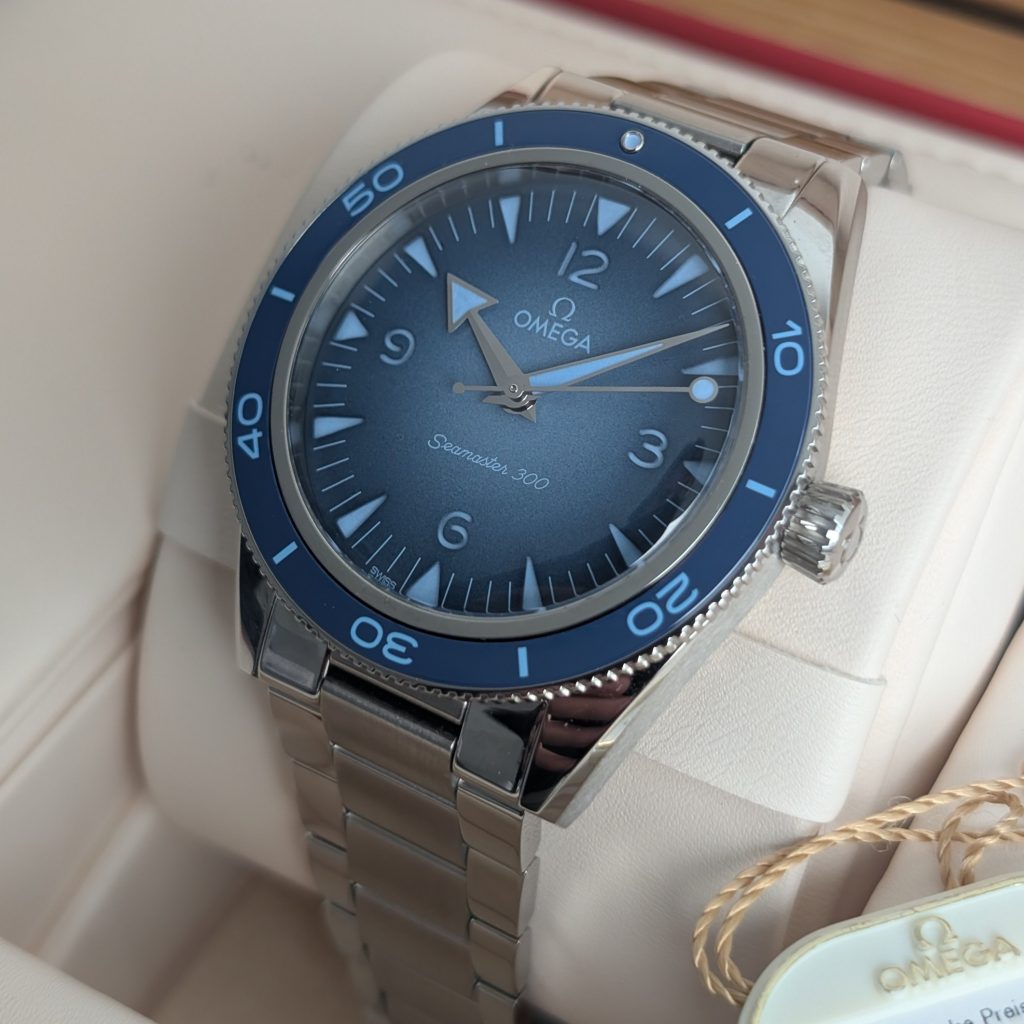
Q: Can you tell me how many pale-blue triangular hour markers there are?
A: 12